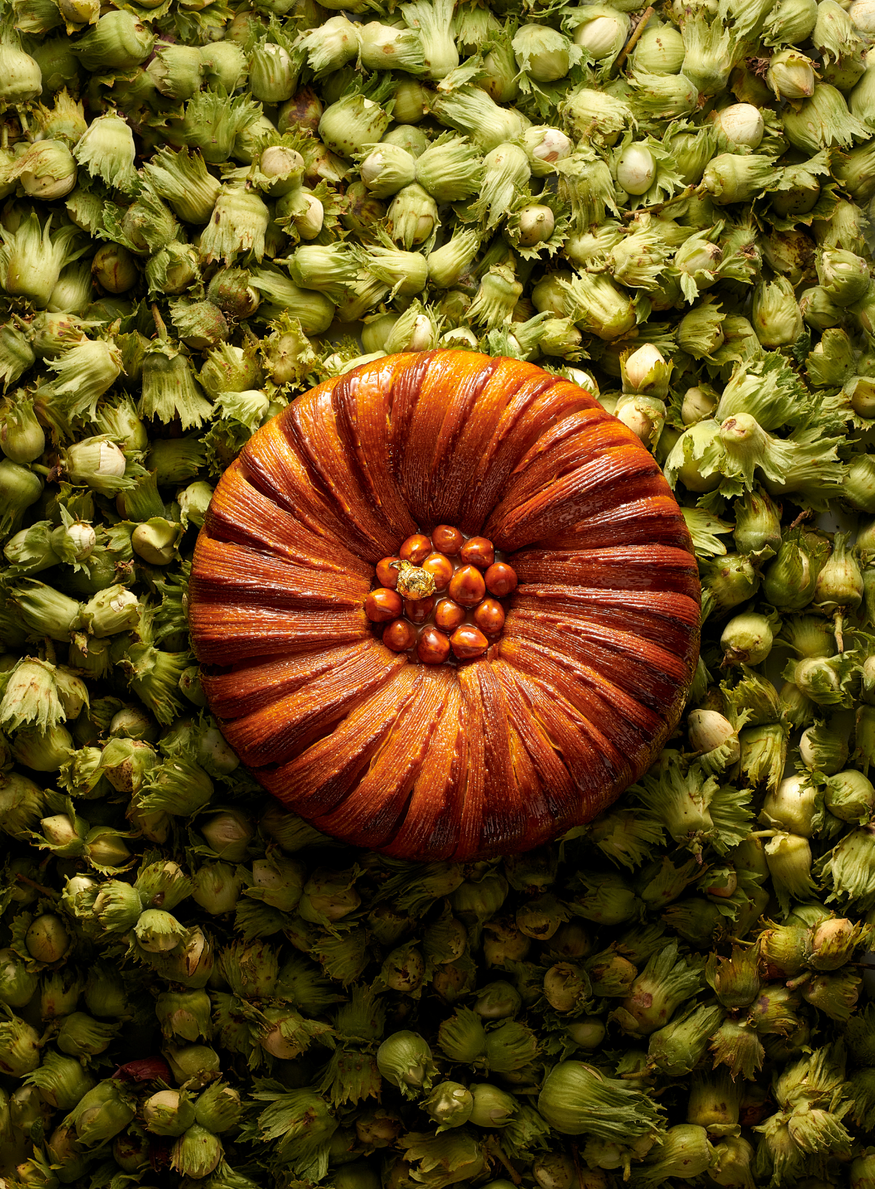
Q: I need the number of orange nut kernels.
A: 14